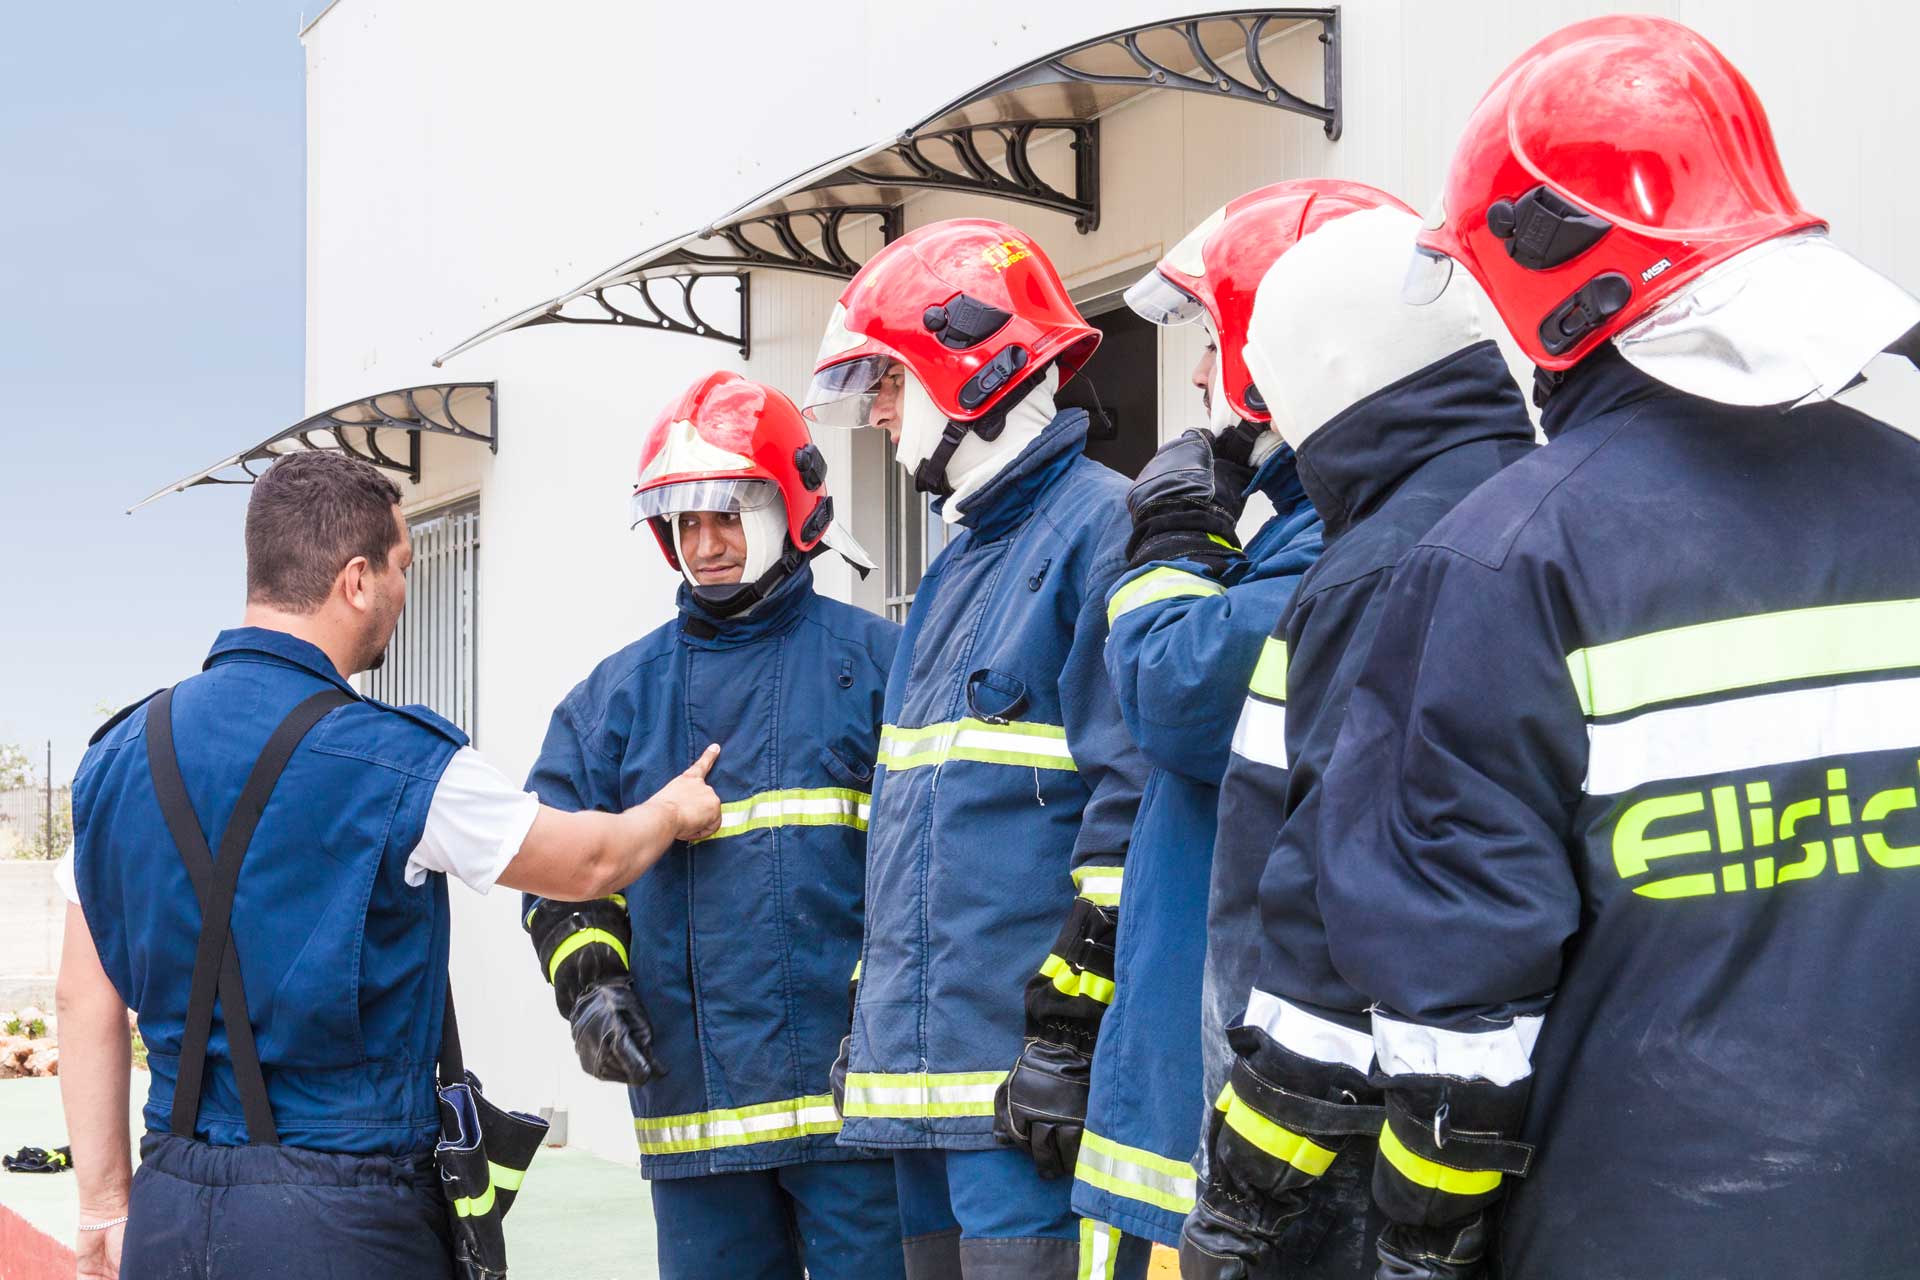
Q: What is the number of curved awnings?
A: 2